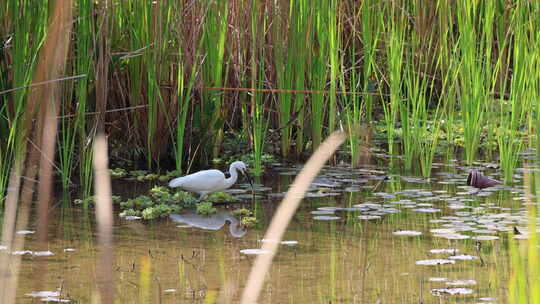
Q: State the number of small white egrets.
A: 1